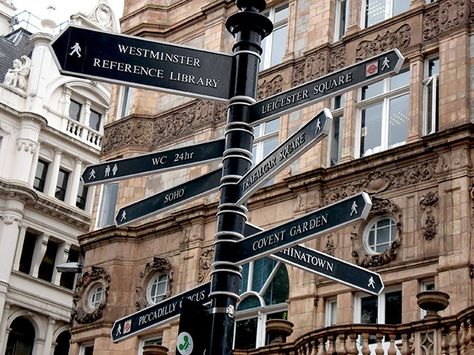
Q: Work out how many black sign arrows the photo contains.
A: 8